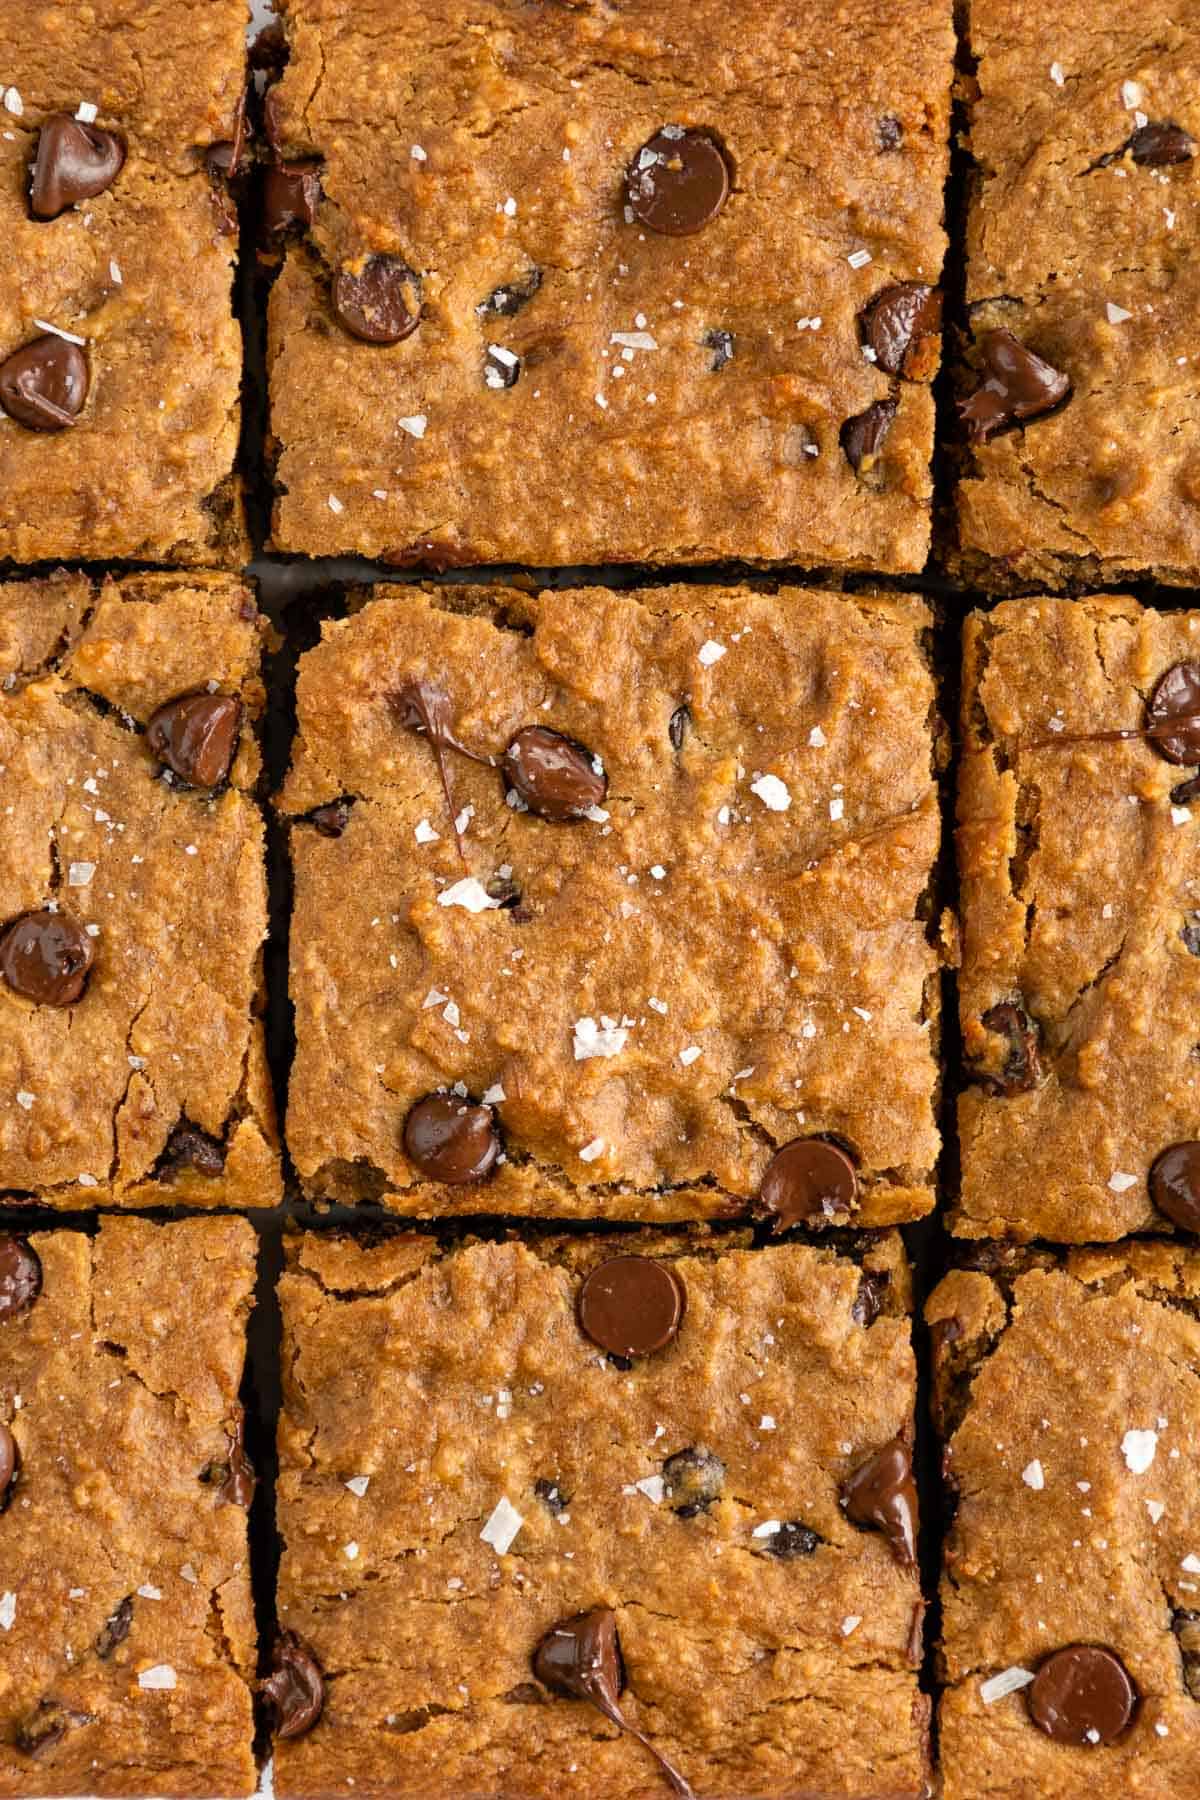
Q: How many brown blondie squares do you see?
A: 9